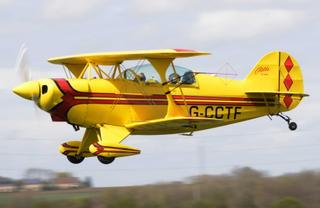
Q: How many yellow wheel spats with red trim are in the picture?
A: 2